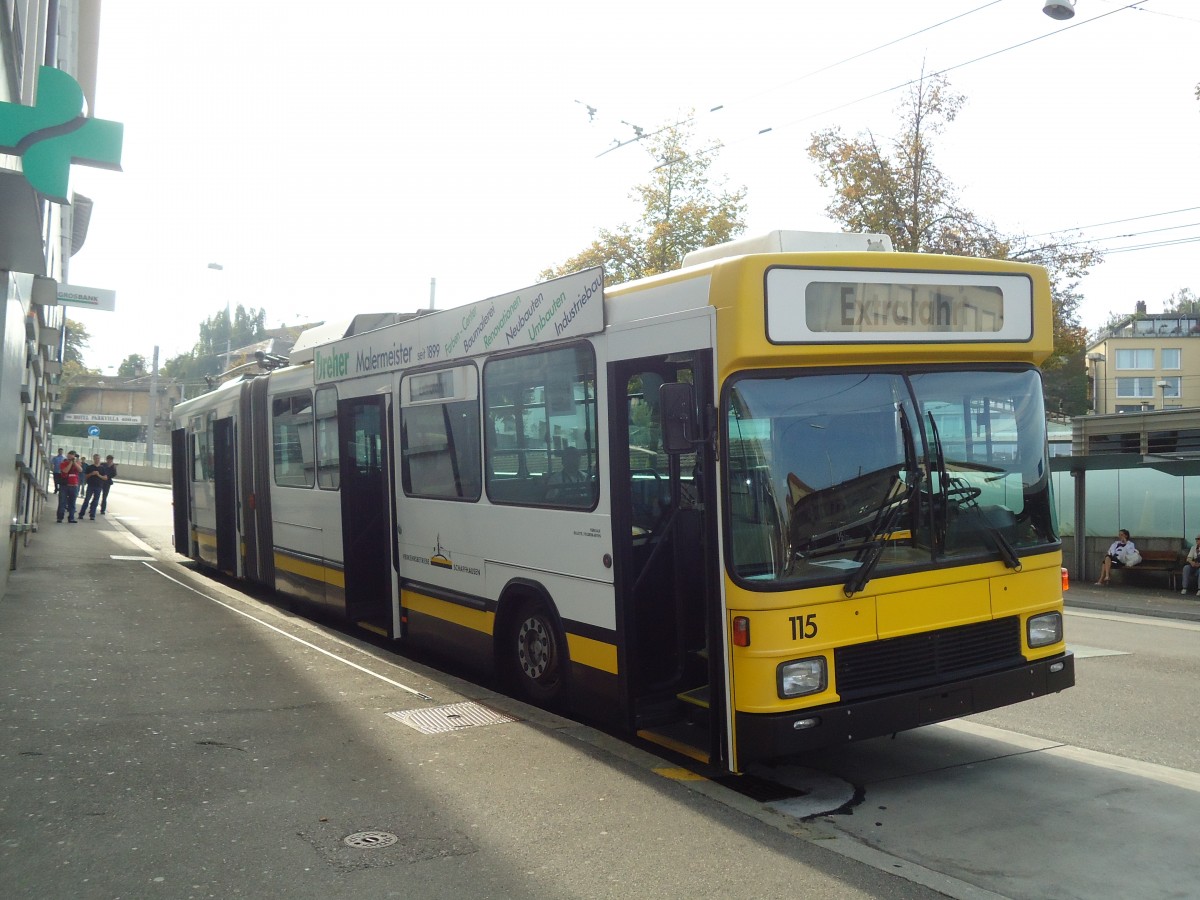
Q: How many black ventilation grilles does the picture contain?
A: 1